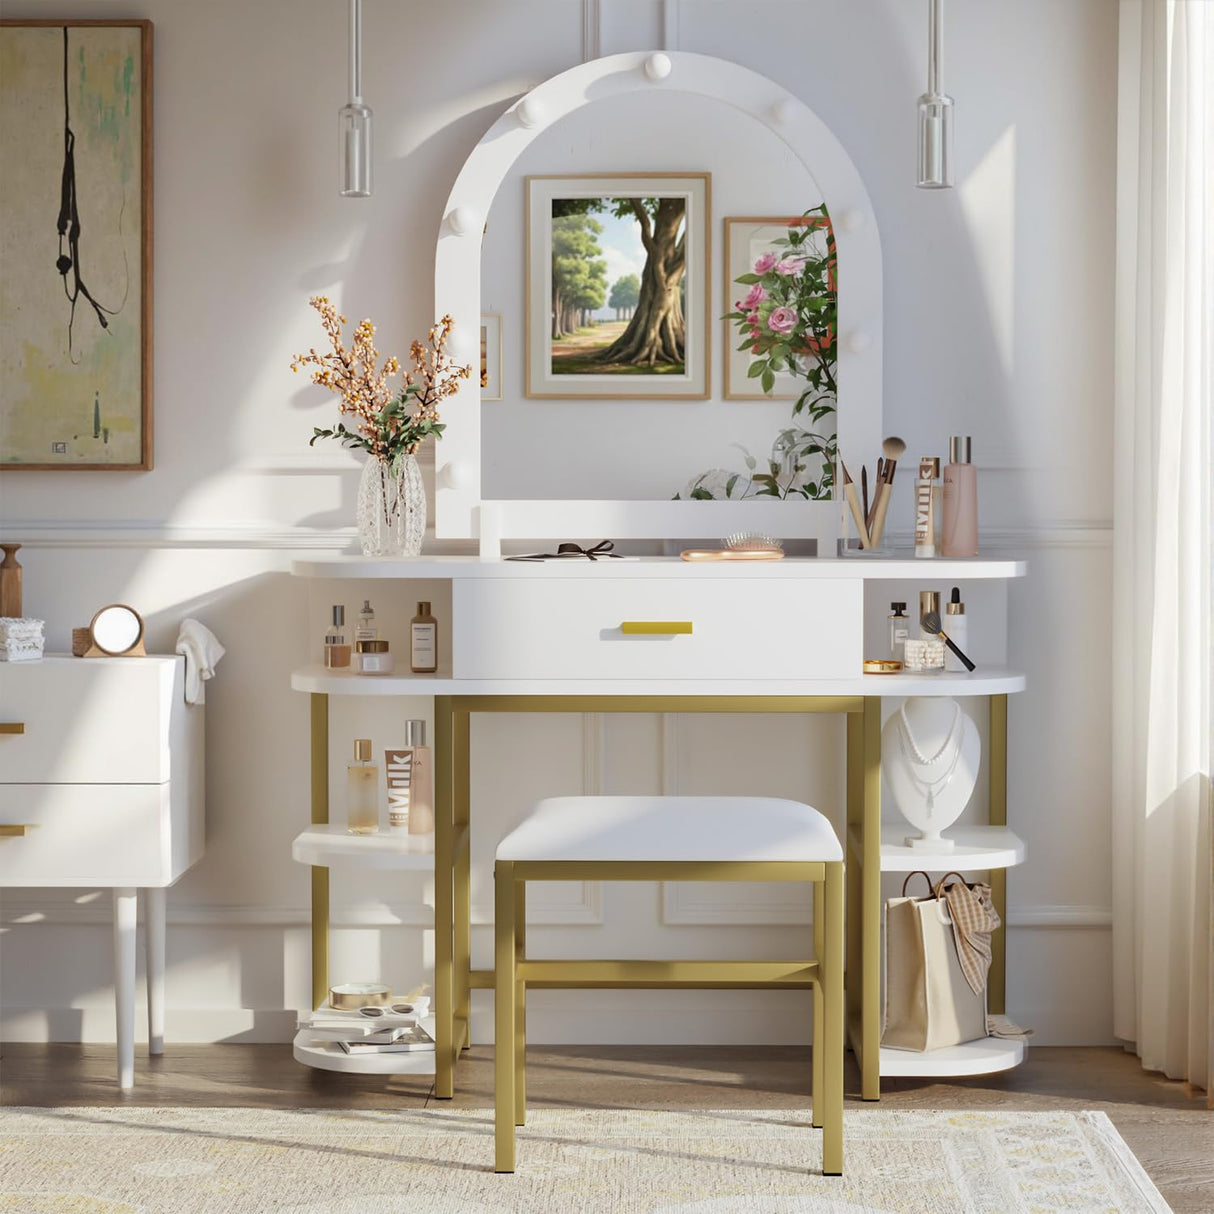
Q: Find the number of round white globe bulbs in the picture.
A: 8